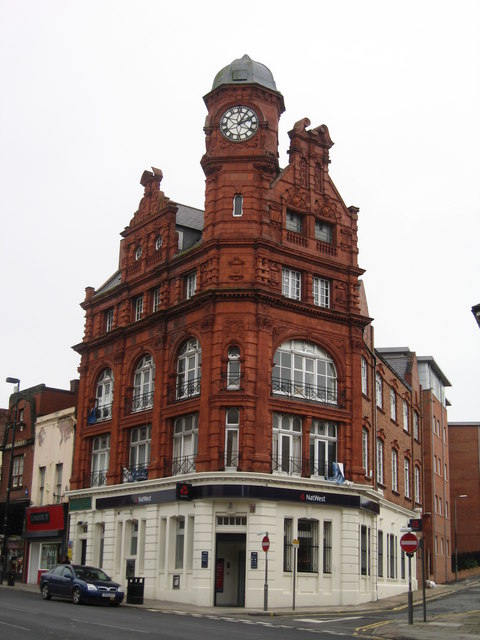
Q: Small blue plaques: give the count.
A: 2